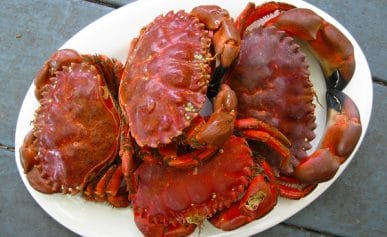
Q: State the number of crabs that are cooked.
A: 4